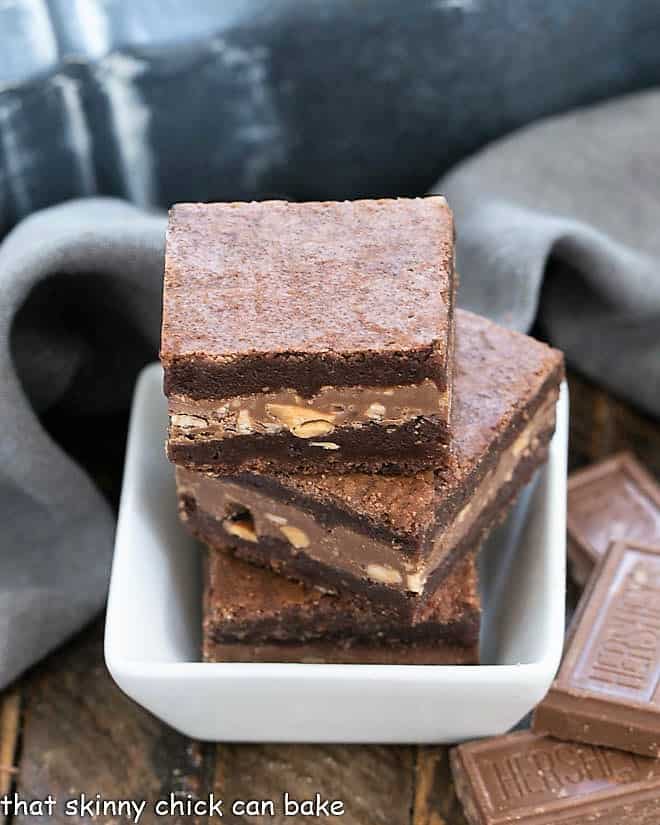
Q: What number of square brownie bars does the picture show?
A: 3